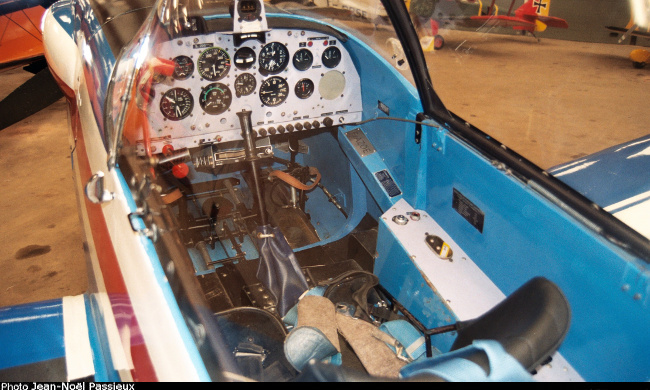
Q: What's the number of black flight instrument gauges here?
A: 11